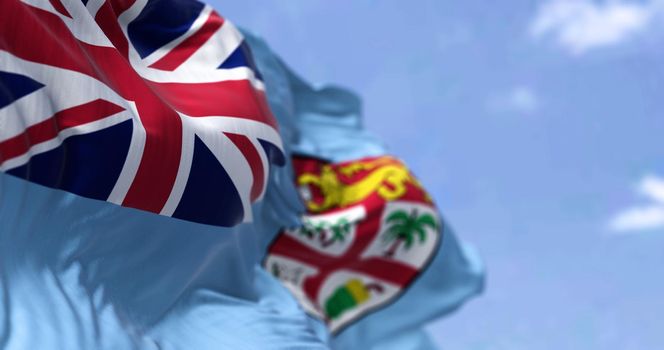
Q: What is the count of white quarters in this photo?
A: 4